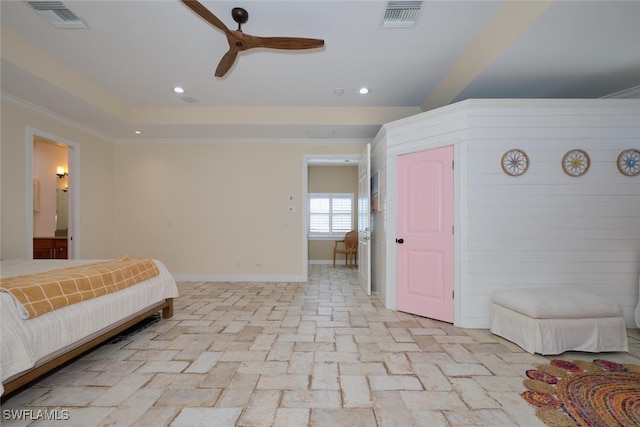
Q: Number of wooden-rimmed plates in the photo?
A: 3